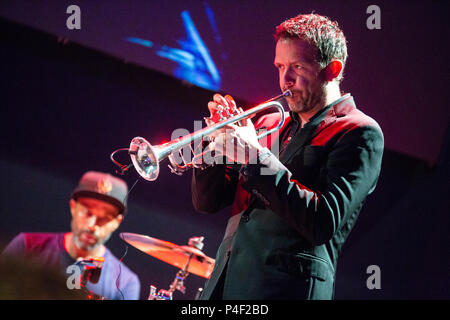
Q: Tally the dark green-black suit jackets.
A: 1